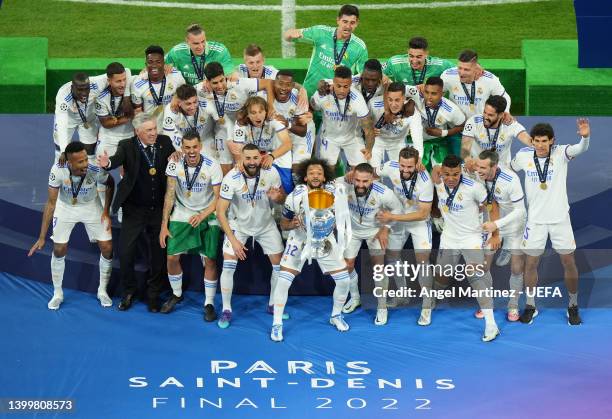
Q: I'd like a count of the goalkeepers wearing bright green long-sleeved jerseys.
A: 3